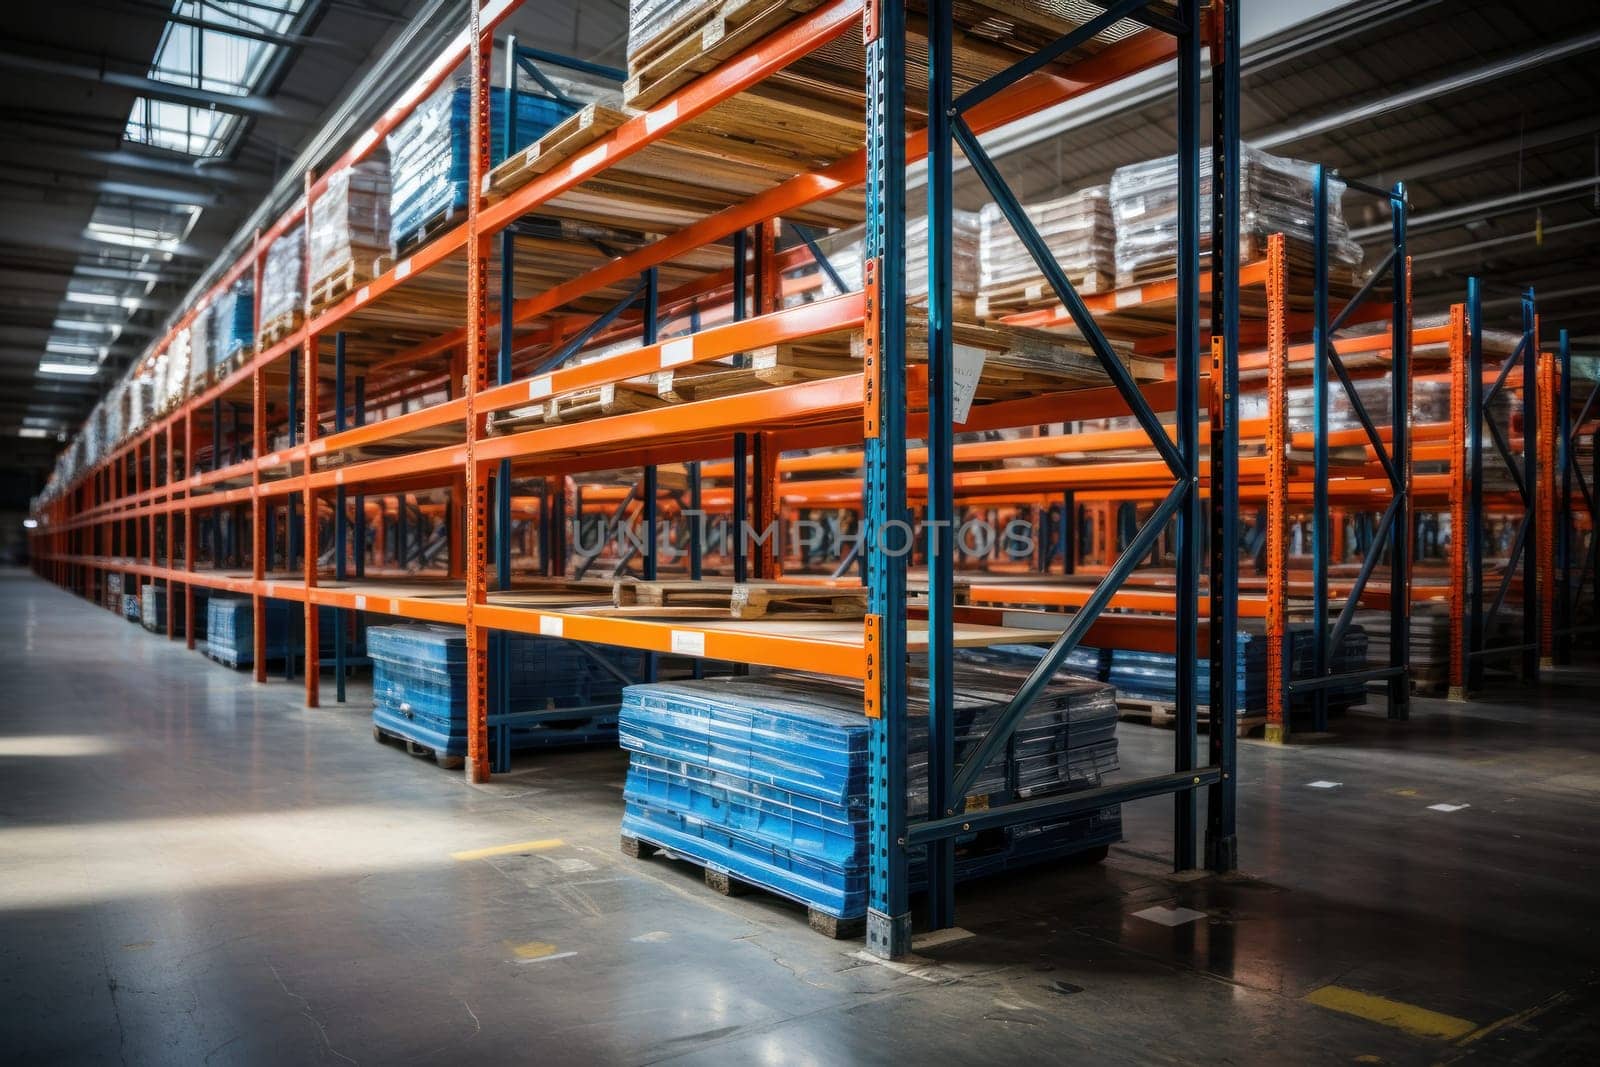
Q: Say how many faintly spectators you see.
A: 0